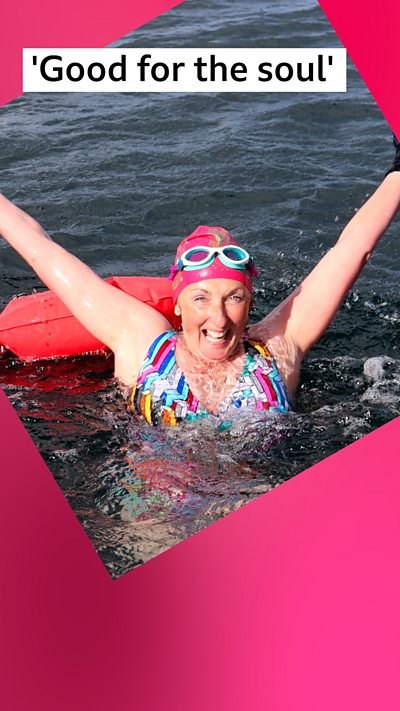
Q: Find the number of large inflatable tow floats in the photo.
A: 1